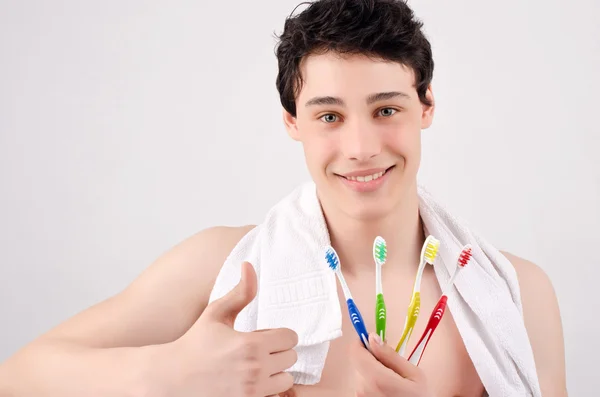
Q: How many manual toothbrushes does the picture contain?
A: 4